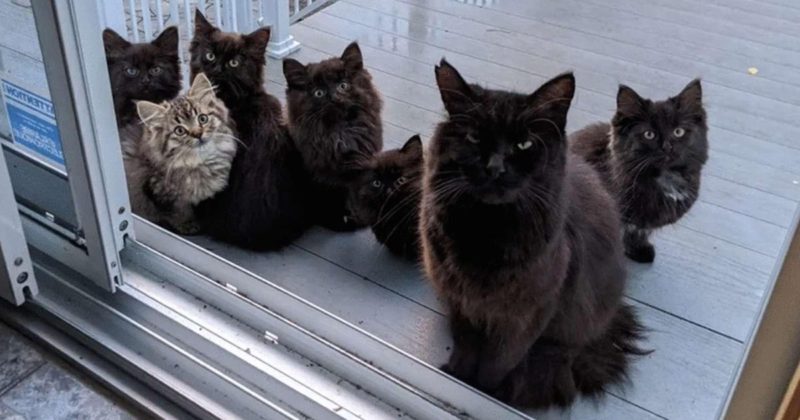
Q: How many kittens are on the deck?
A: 6